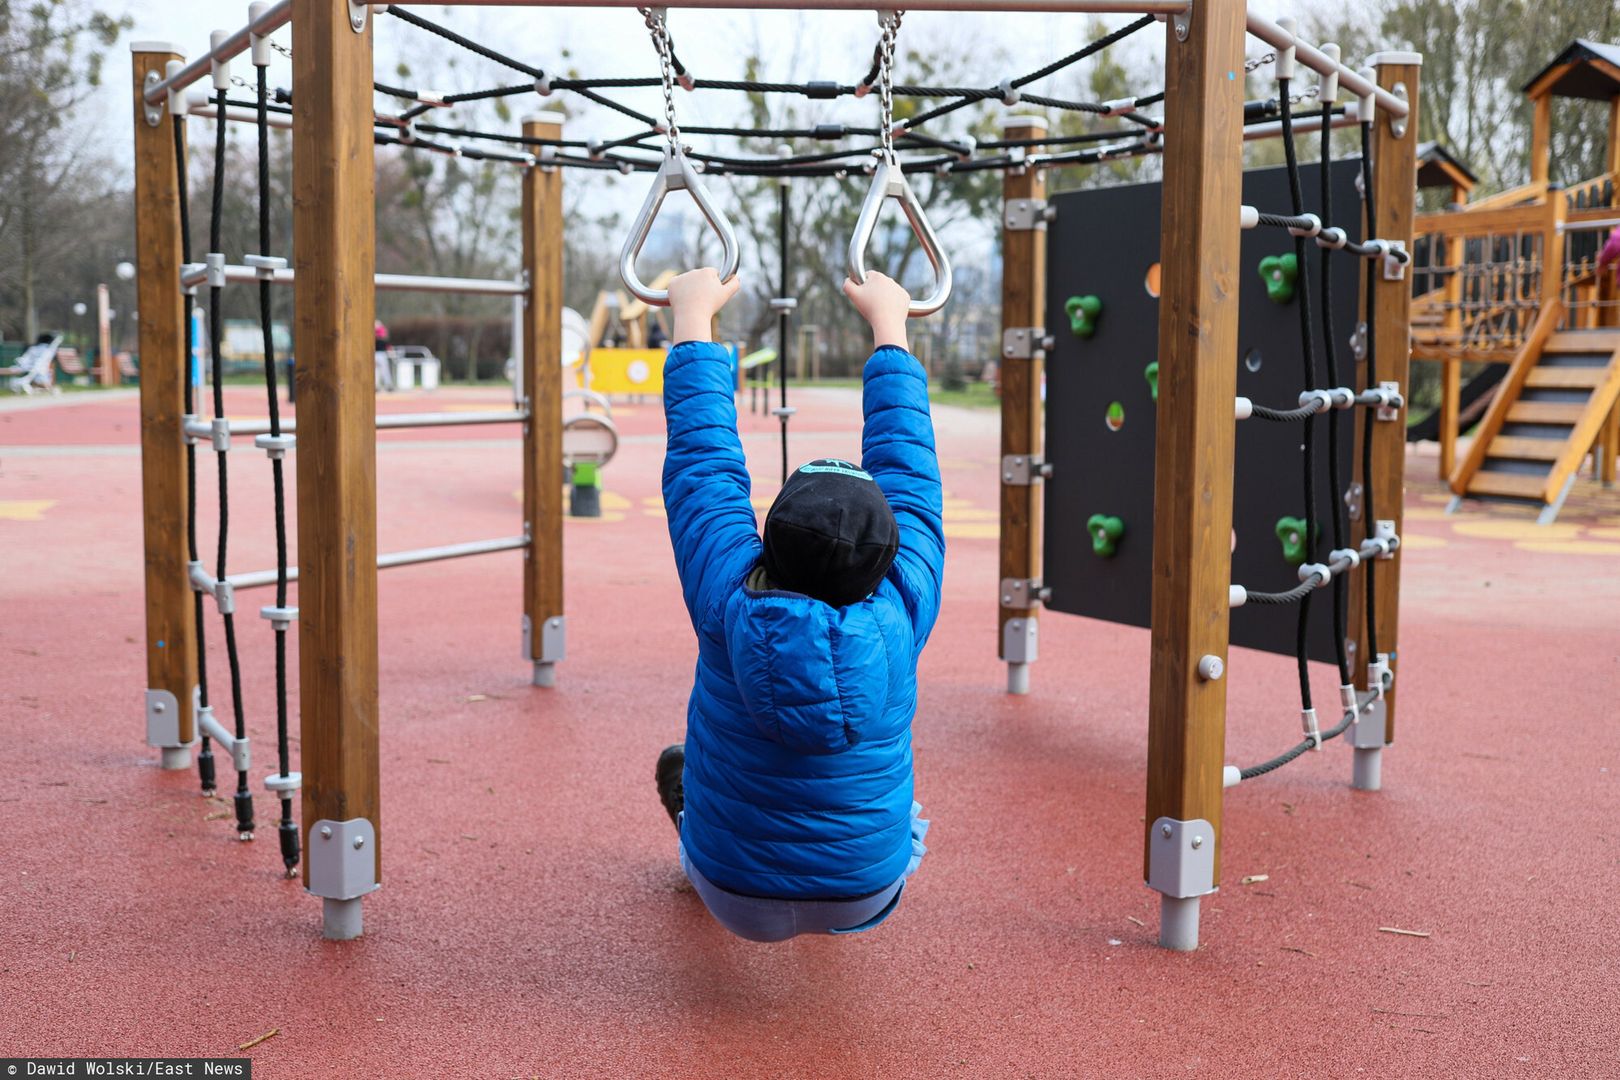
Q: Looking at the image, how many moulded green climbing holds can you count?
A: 5